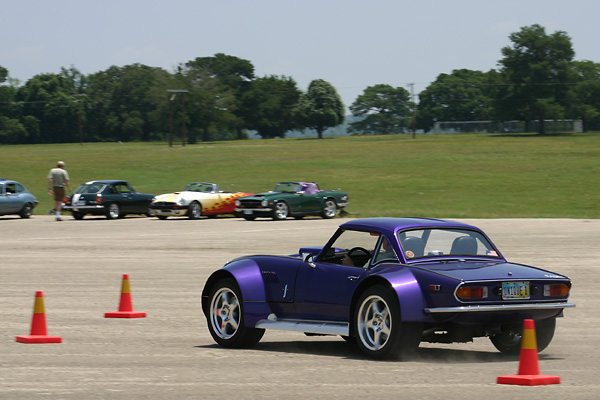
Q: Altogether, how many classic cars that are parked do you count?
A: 4